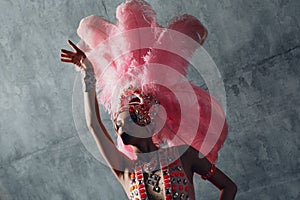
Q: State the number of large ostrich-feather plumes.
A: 3